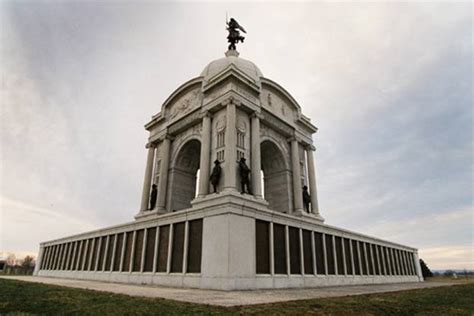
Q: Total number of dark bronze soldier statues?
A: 4